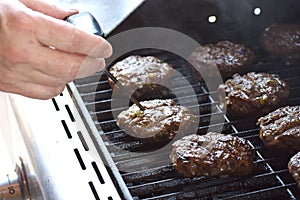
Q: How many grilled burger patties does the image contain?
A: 8